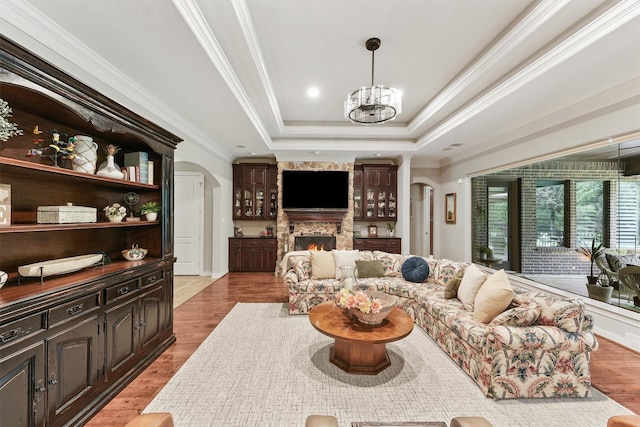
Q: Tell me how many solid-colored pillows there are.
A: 7